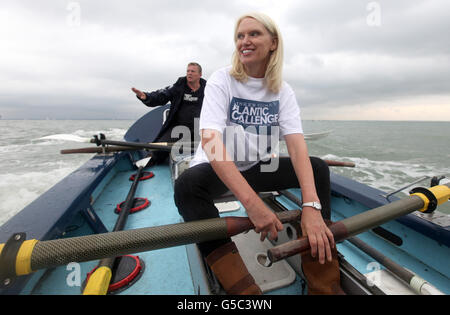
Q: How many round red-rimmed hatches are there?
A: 3